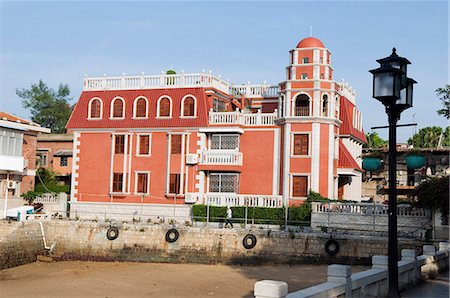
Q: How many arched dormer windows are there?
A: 5